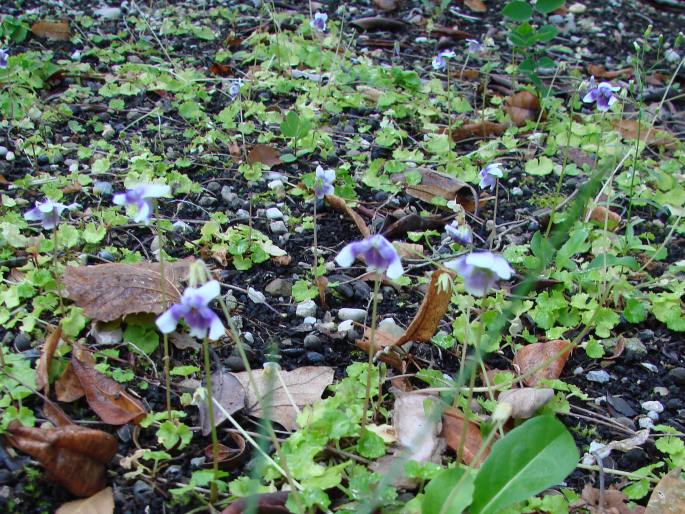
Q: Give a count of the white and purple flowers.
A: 14